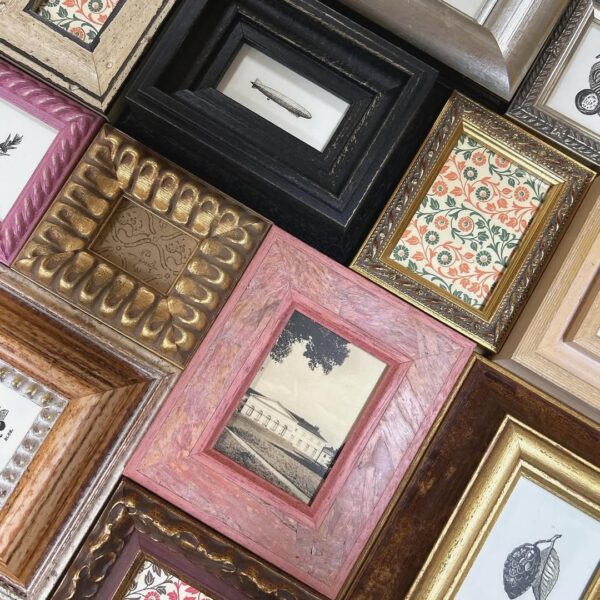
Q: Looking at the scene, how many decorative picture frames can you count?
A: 12